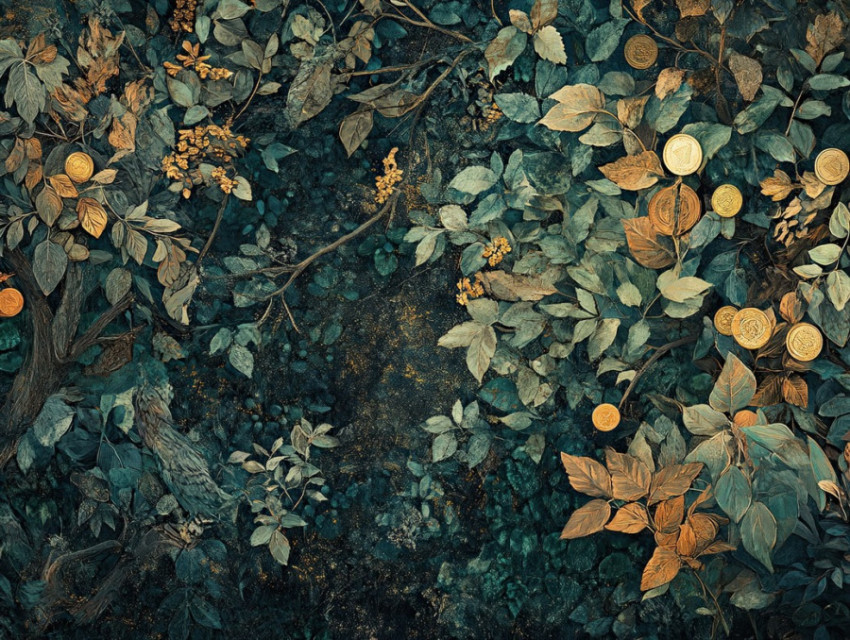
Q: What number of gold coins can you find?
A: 11